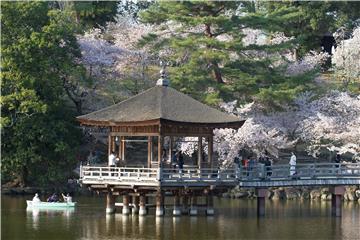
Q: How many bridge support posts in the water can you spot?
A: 2